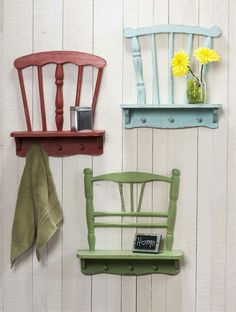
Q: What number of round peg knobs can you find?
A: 8